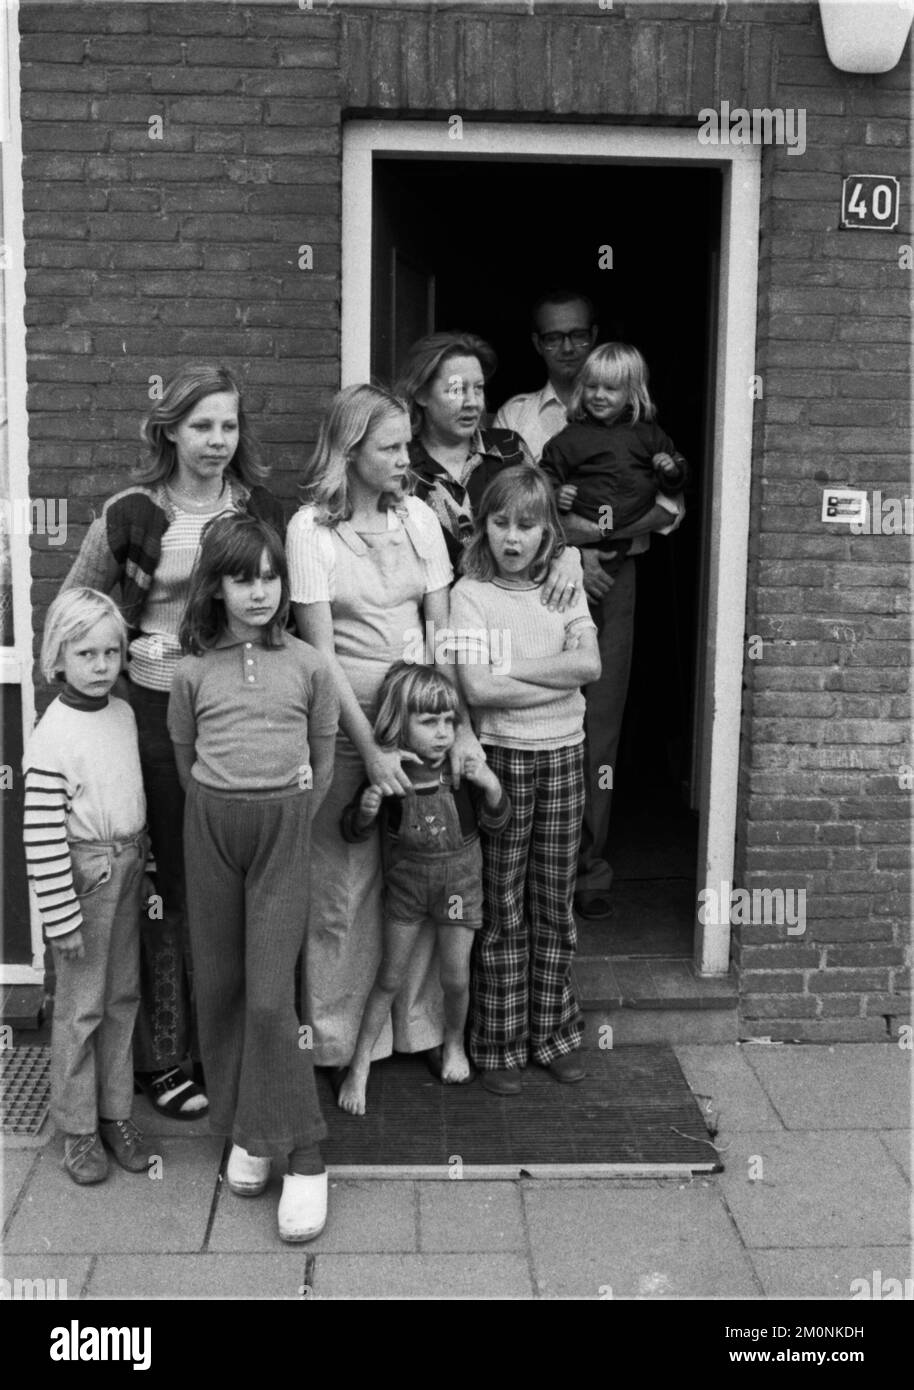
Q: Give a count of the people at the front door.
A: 9